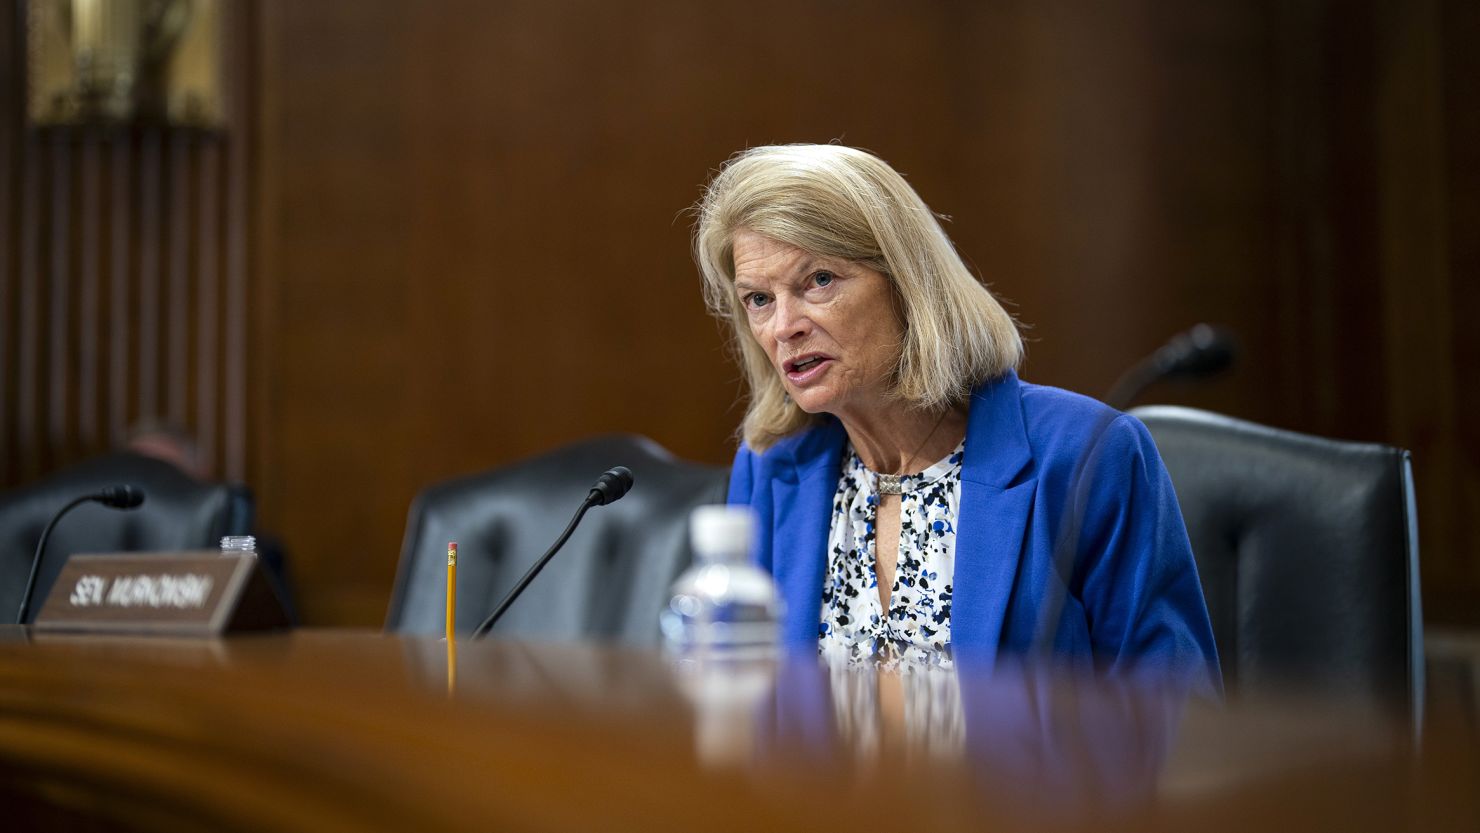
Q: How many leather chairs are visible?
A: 3